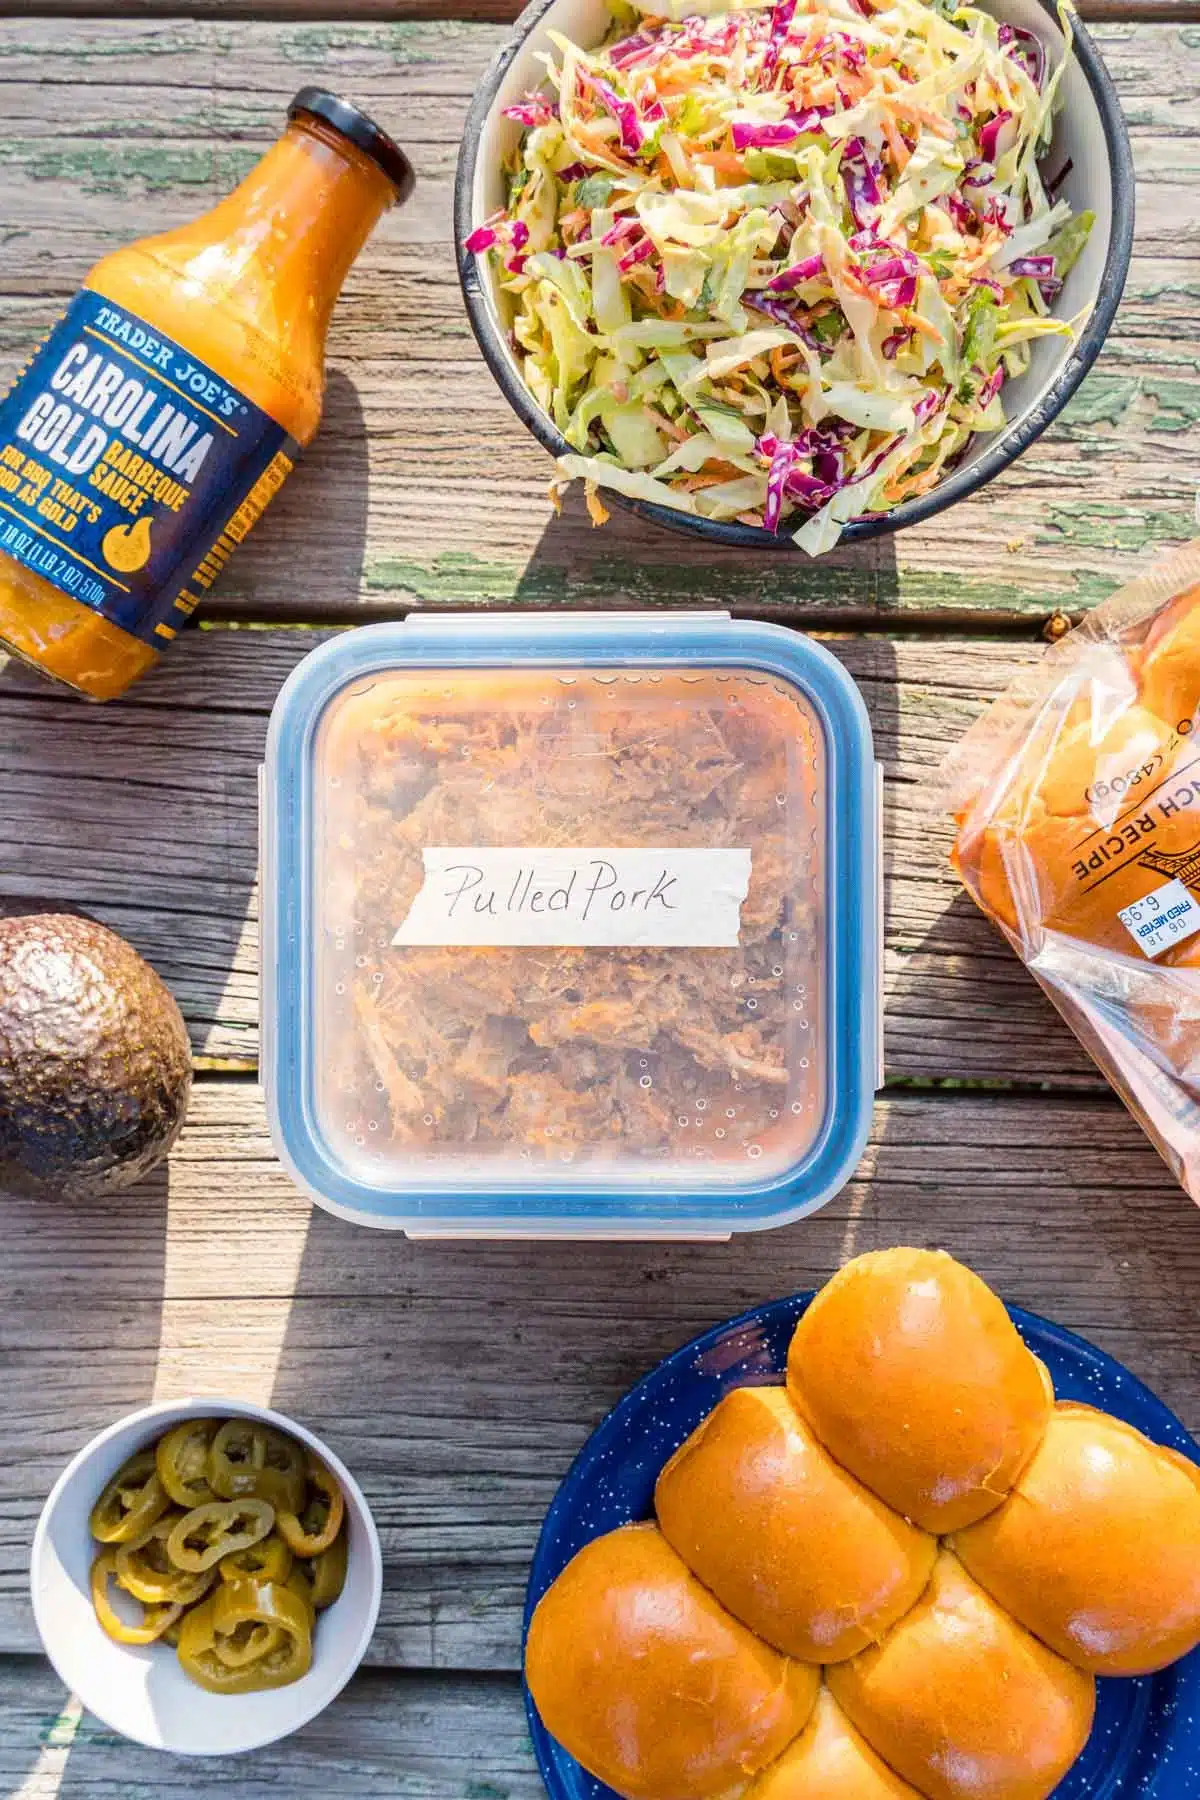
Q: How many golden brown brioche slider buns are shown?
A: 6